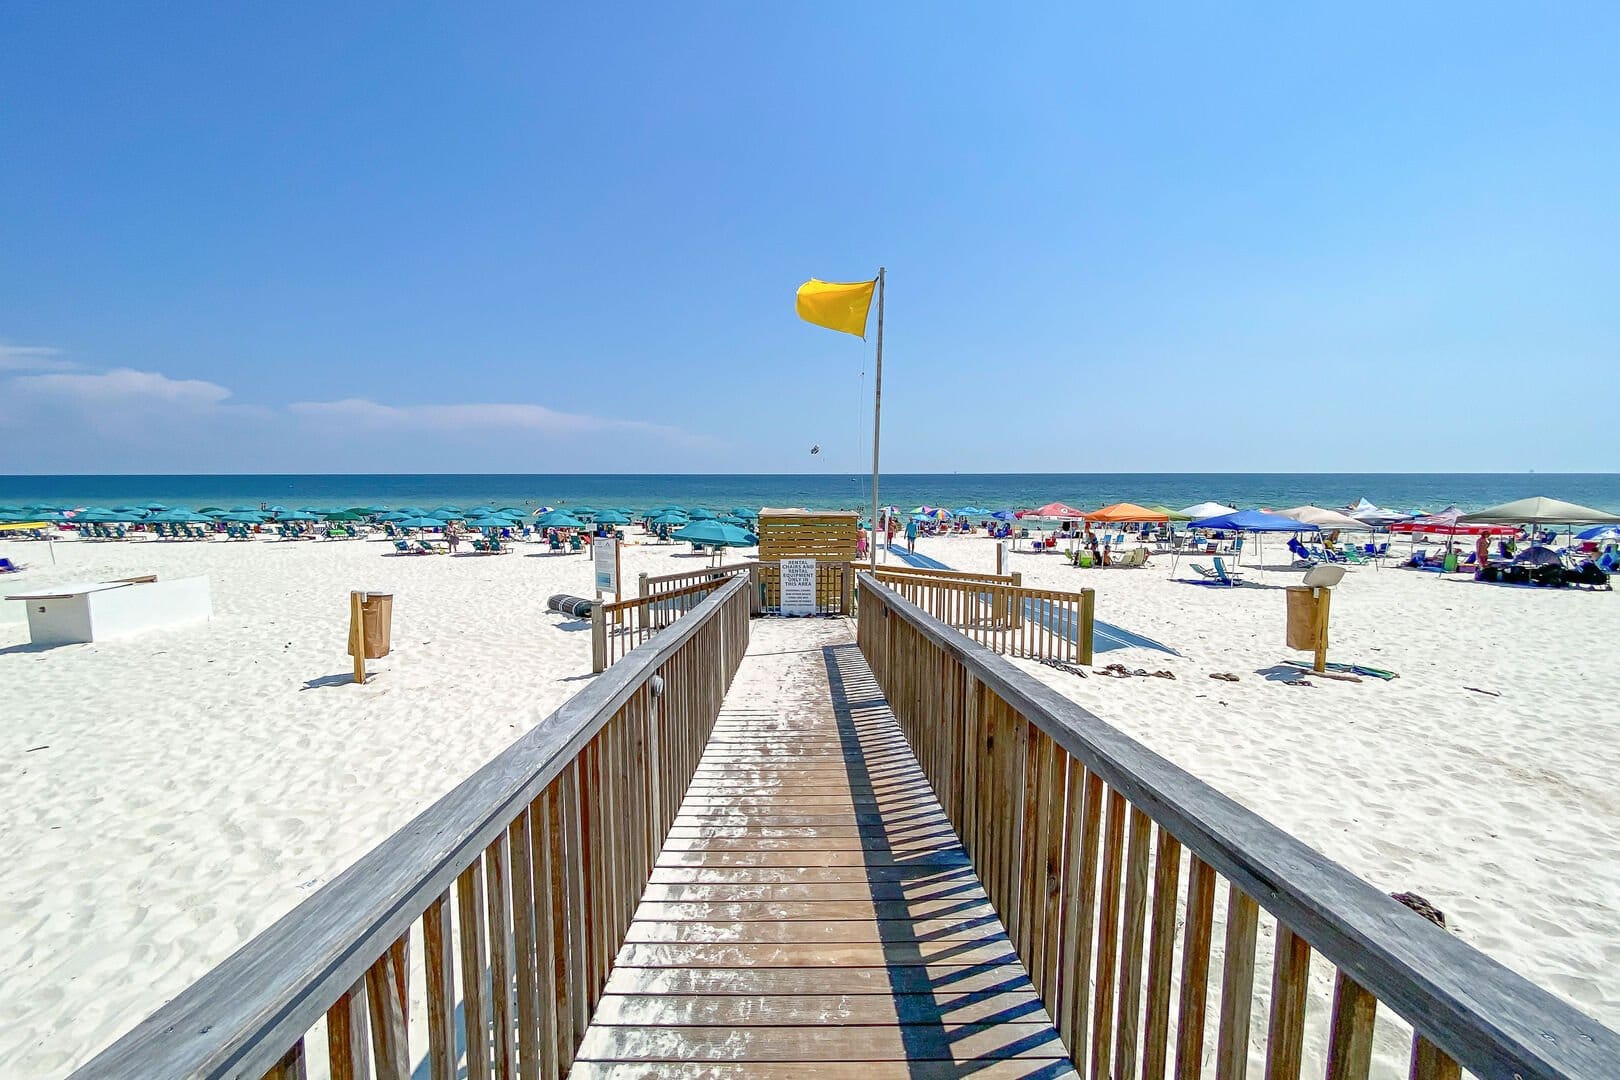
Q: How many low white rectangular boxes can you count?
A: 1